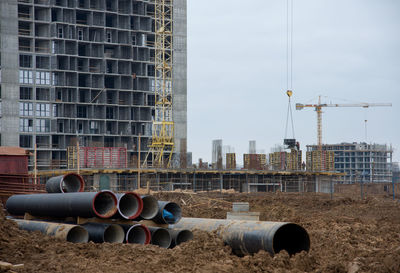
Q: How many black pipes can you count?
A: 11